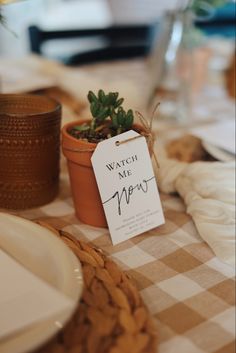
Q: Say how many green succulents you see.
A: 1